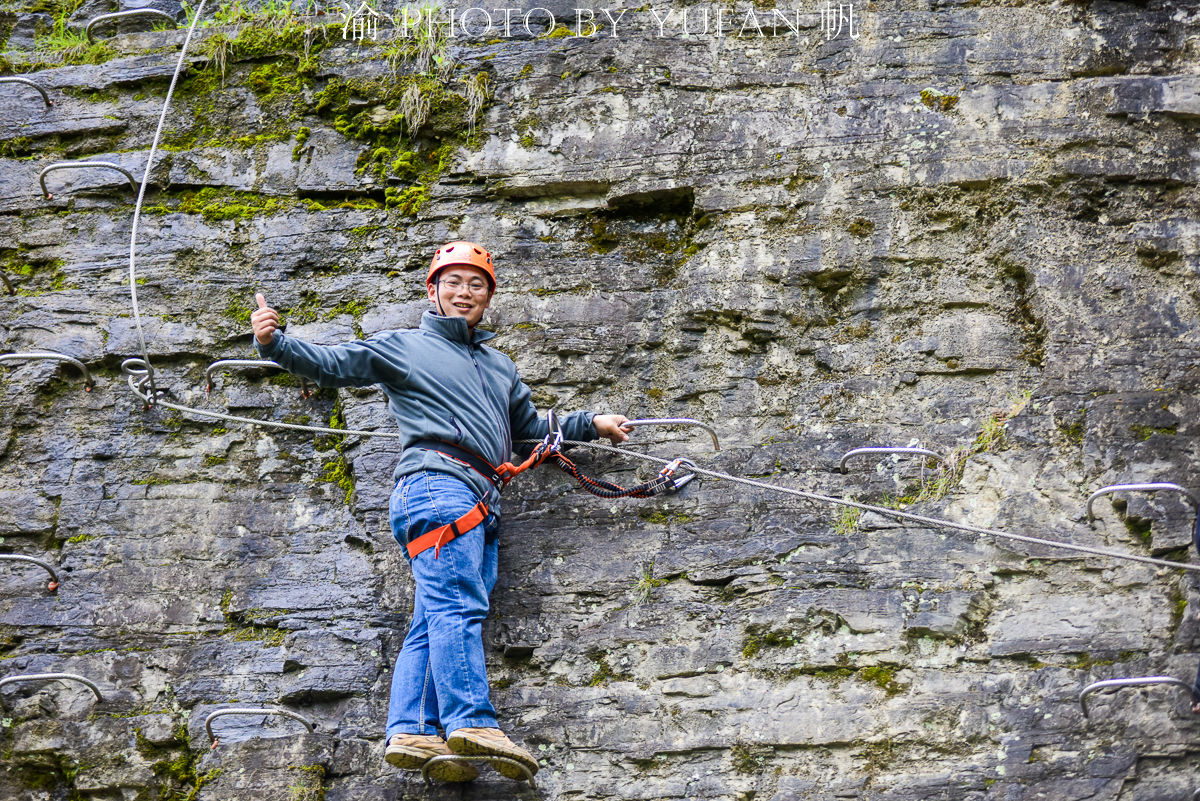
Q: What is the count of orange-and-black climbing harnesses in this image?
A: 1